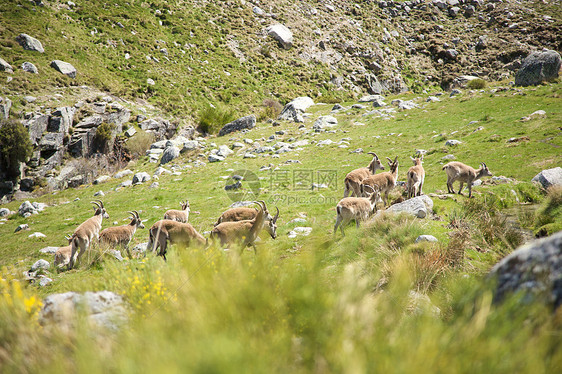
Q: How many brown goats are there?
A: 12